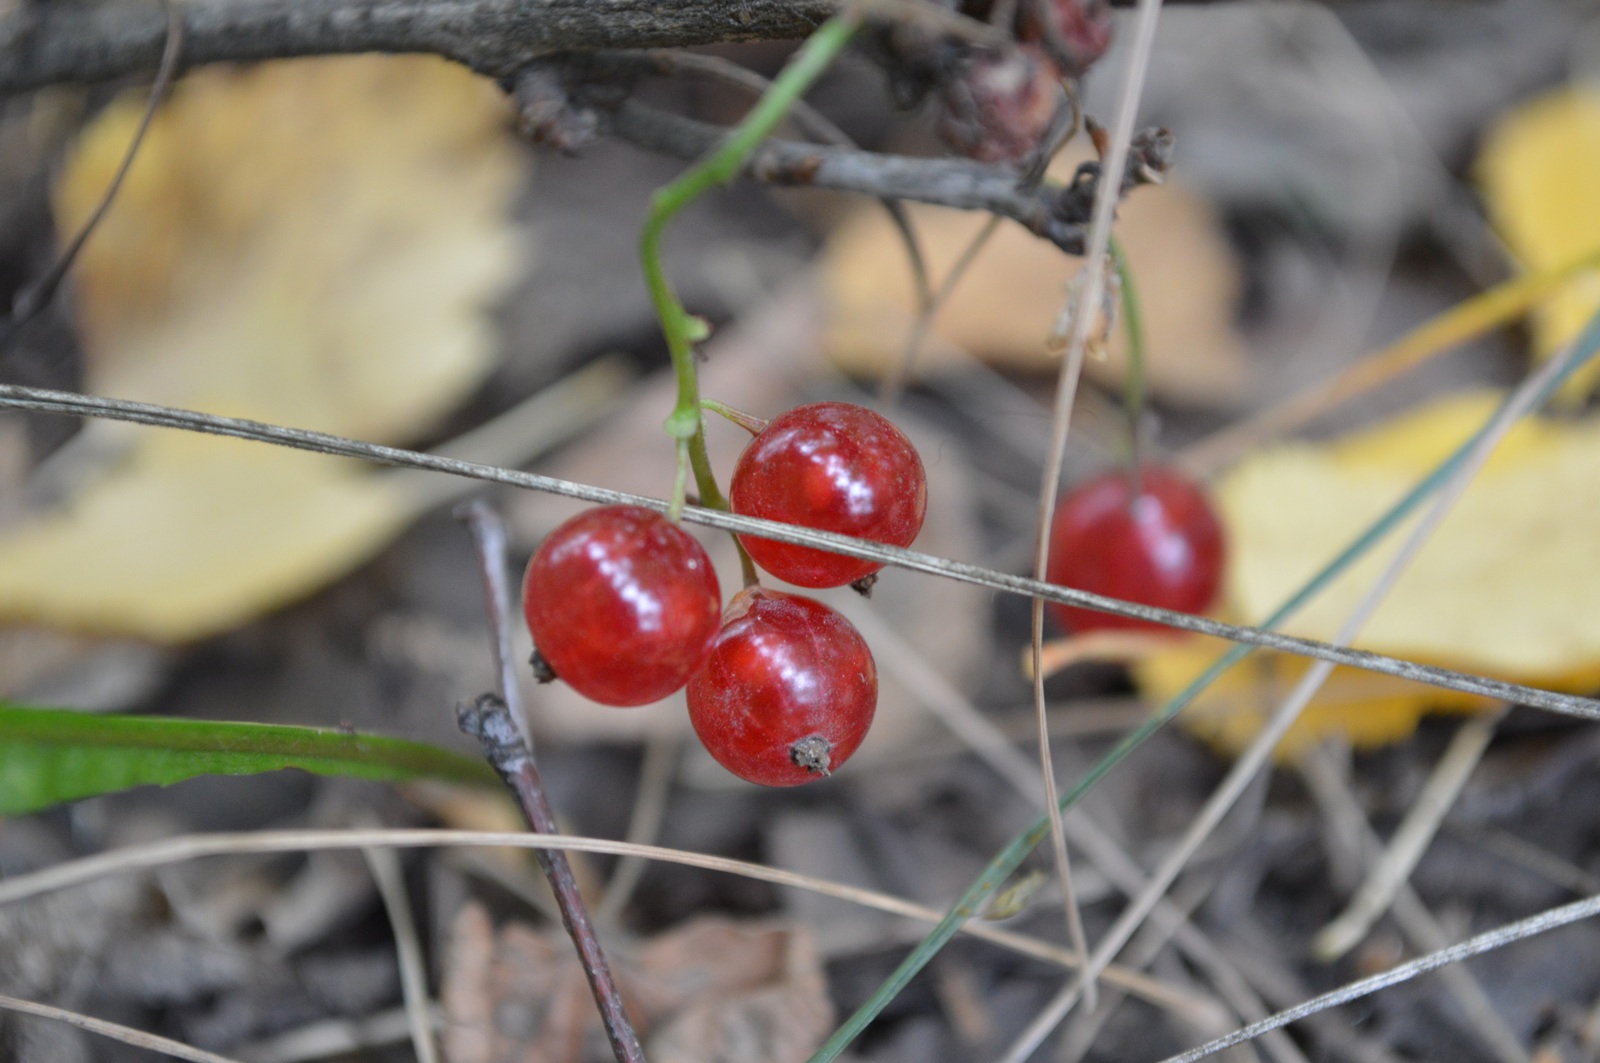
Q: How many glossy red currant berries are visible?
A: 4